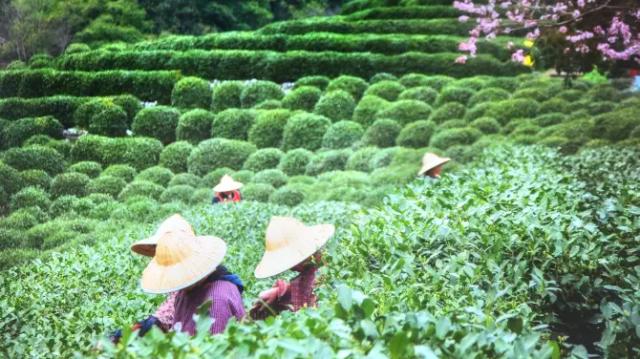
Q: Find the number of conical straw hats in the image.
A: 5